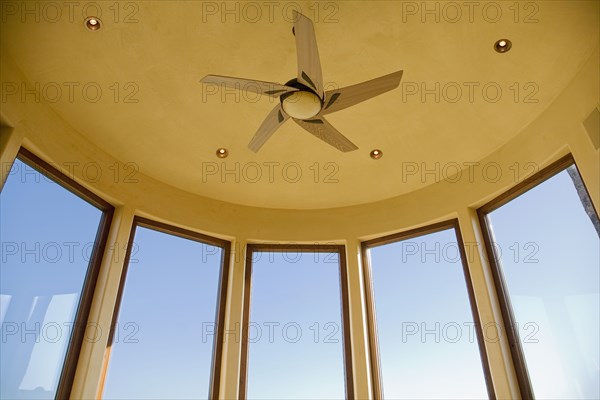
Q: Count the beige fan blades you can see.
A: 5